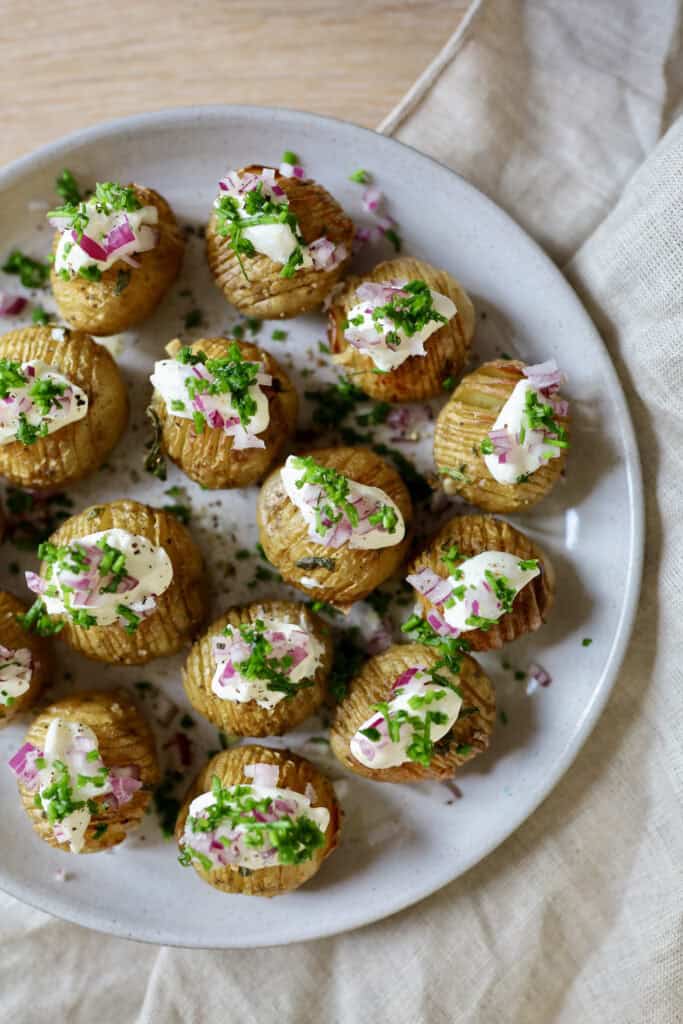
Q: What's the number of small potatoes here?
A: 14